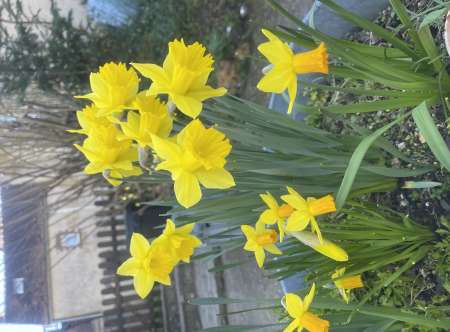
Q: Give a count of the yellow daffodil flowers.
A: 14